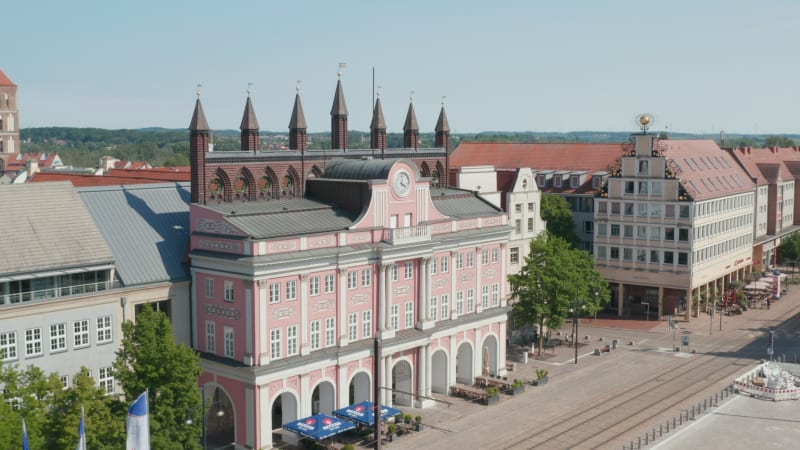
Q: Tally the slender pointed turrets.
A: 7